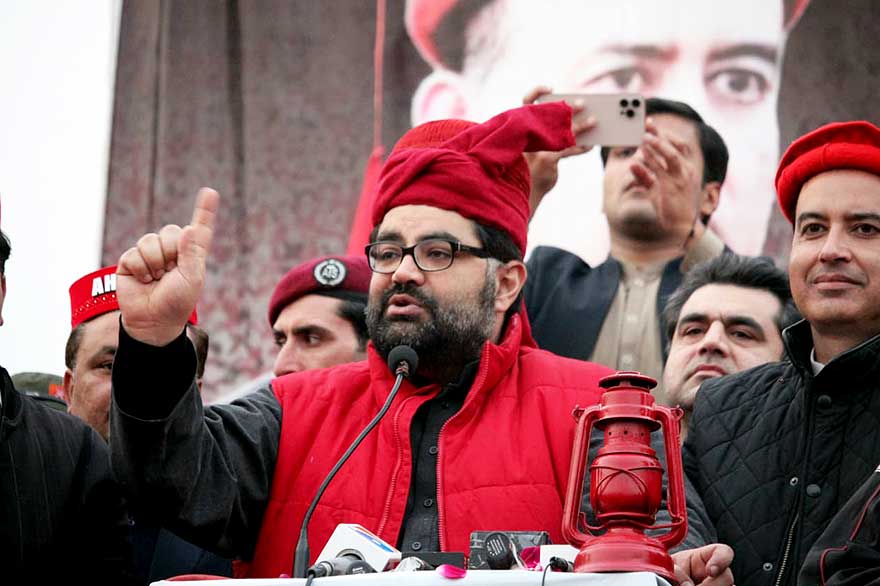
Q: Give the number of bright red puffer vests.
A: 1